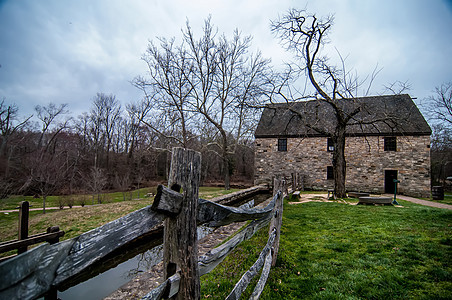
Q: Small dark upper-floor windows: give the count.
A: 3